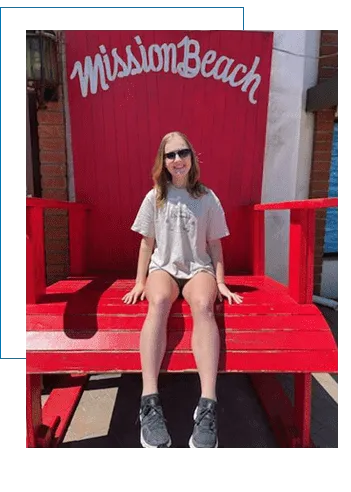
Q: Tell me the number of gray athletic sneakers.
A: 2